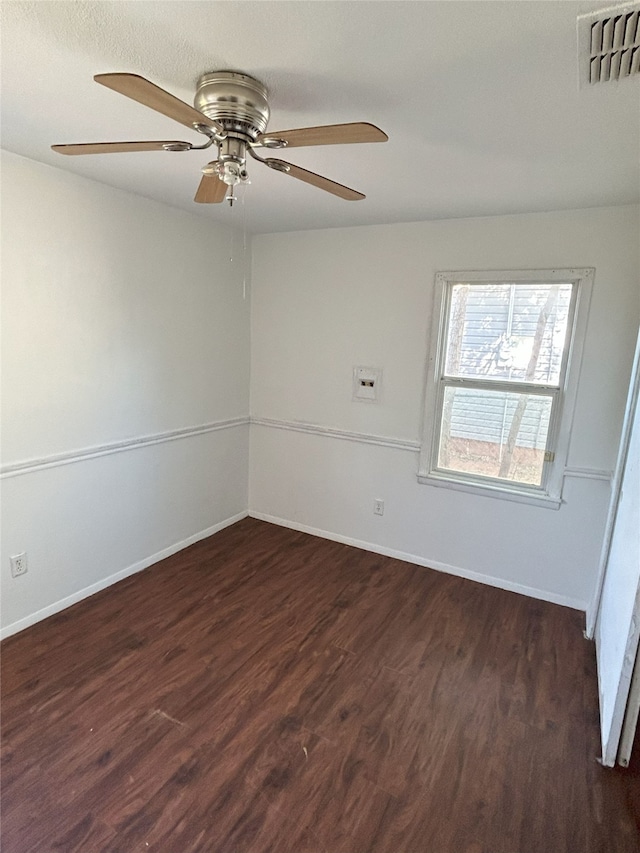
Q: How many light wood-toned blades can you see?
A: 5